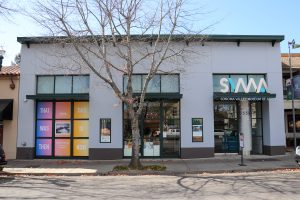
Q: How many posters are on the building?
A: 2